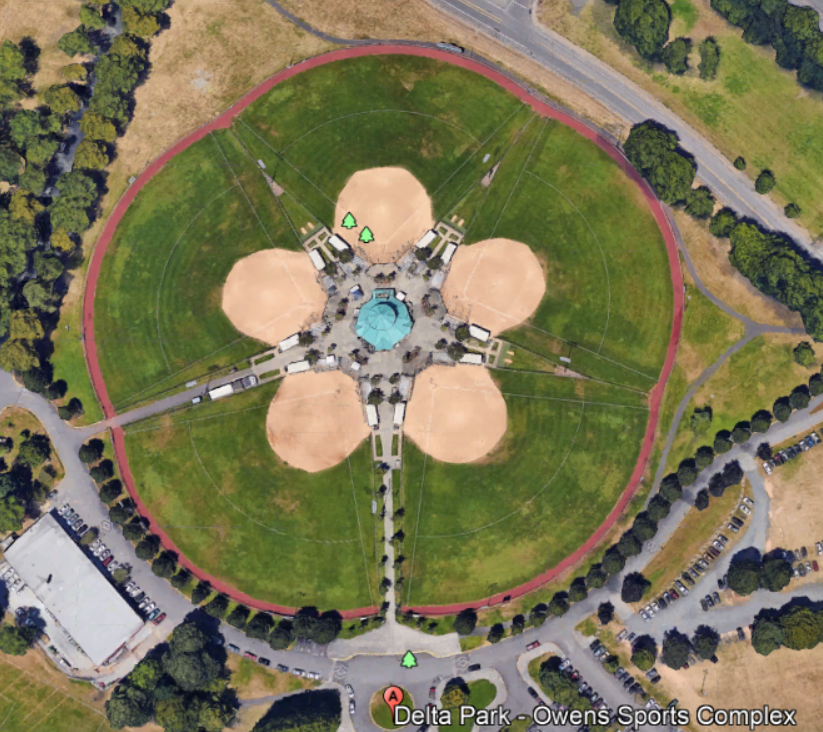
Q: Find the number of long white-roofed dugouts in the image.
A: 10